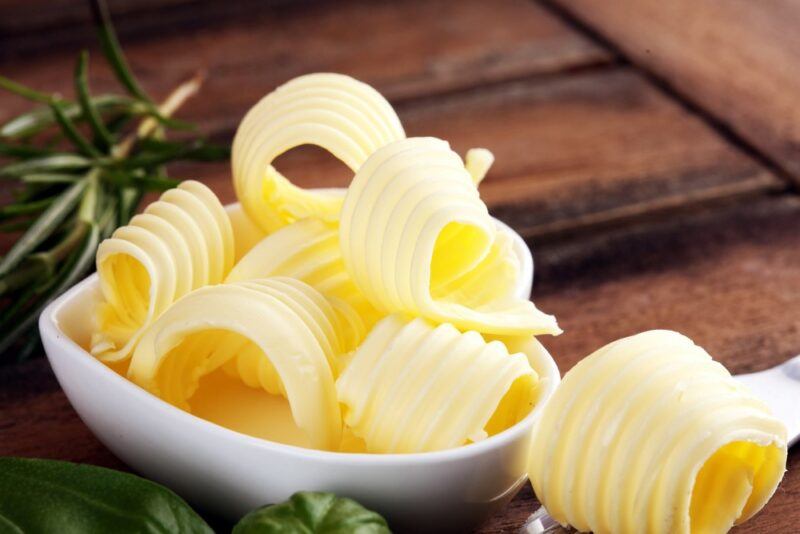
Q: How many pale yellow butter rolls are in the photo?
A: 7